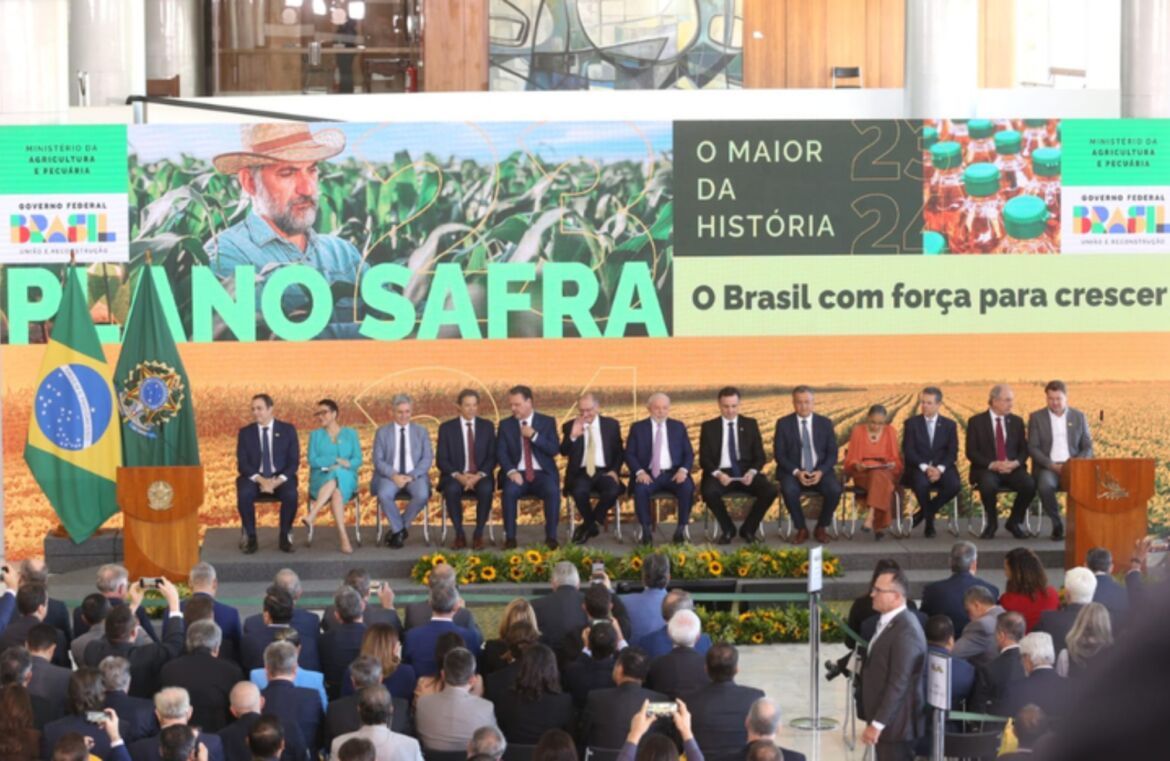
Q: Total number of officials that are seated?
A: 13